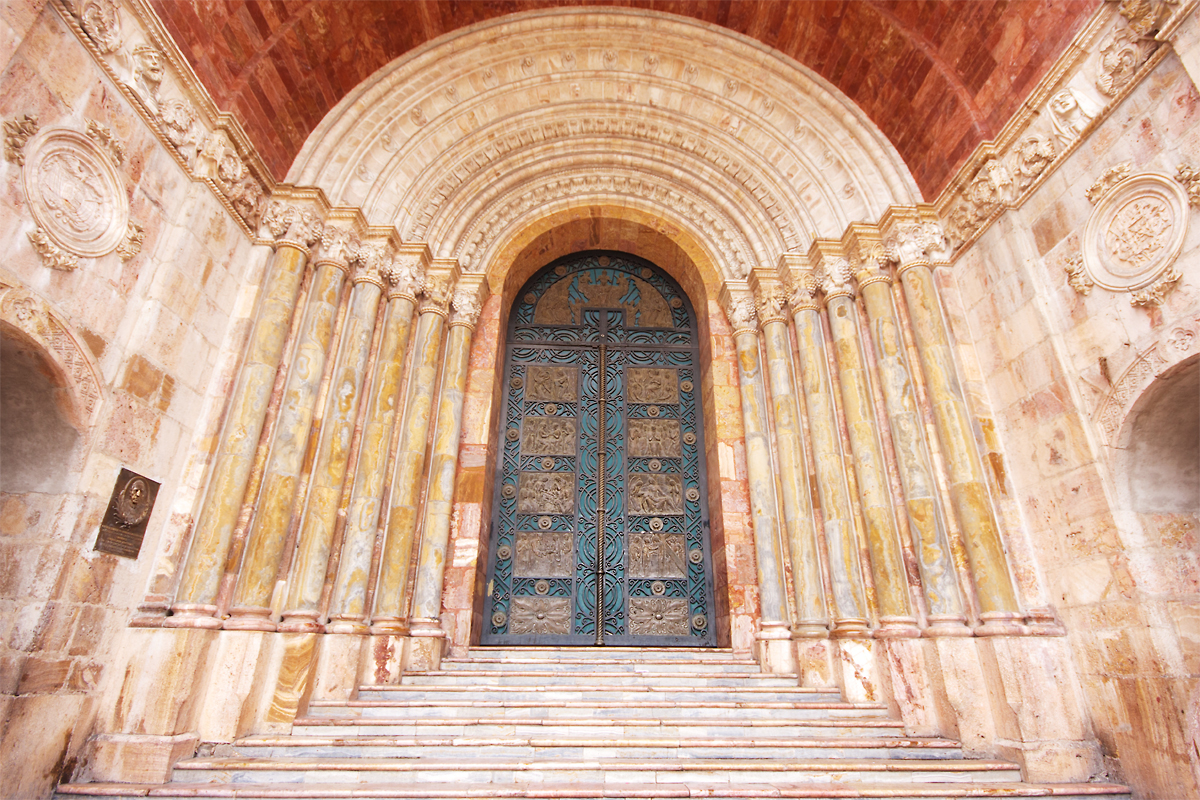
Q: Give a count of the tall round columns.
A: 12